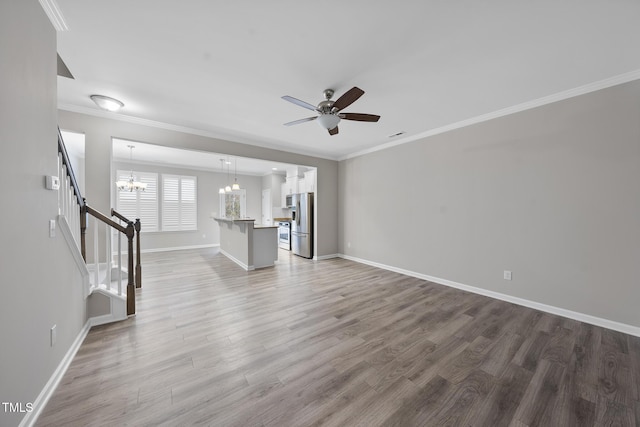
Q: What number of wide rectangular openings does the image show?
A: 1